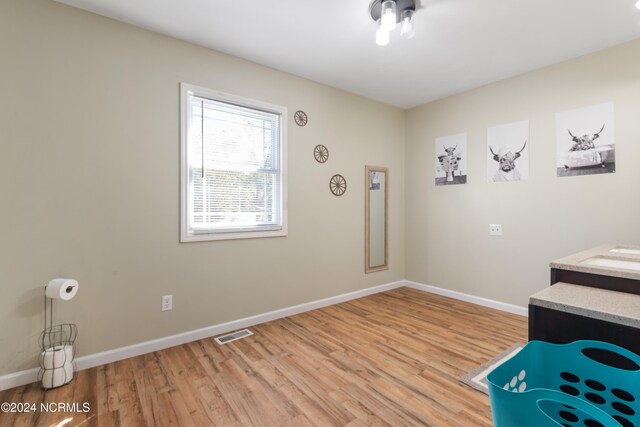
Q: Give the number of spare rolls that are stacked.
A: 2